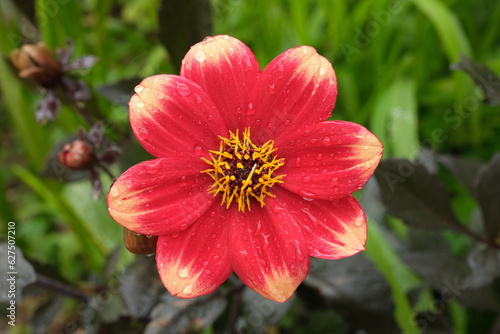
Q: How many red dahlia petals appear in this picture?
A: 8